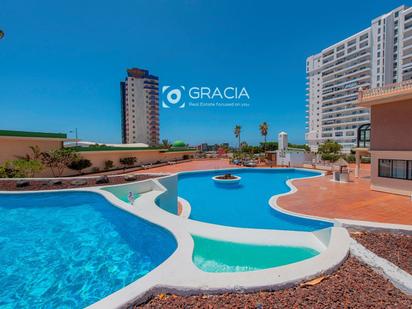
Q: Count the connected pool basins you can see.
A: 4